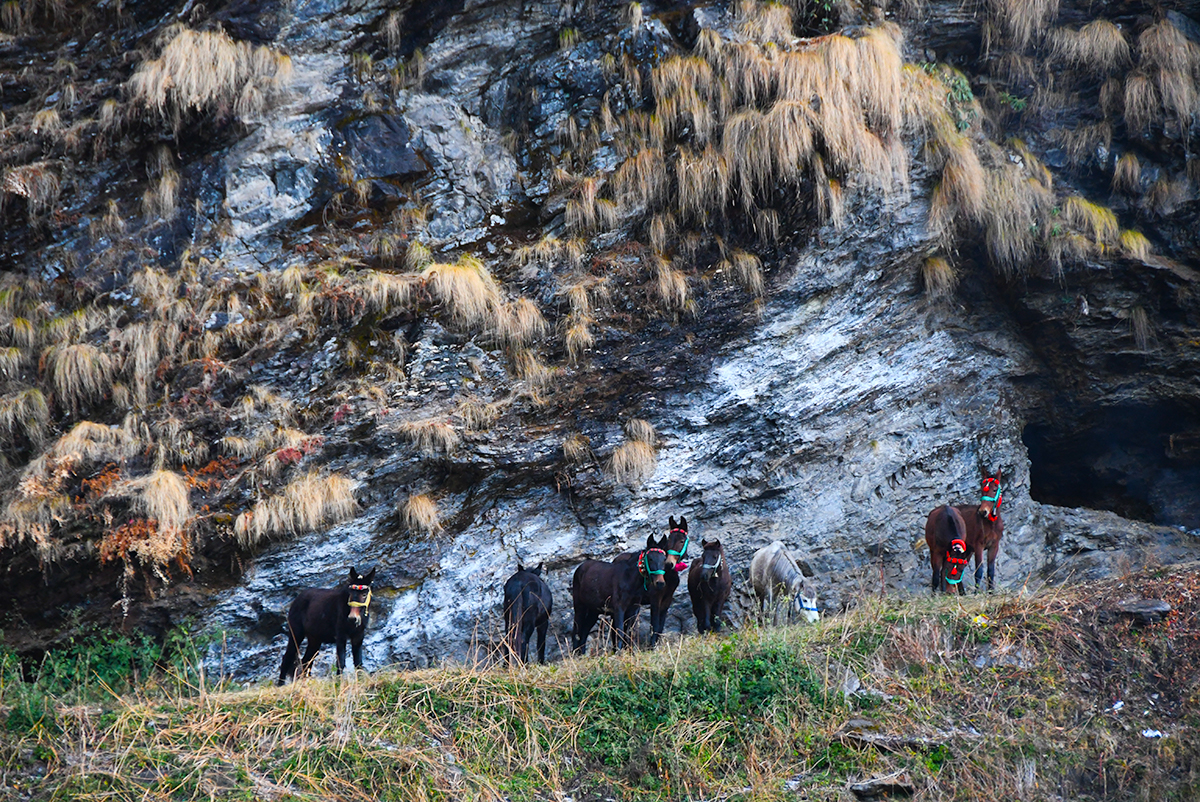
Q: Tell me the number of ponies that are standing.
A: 8